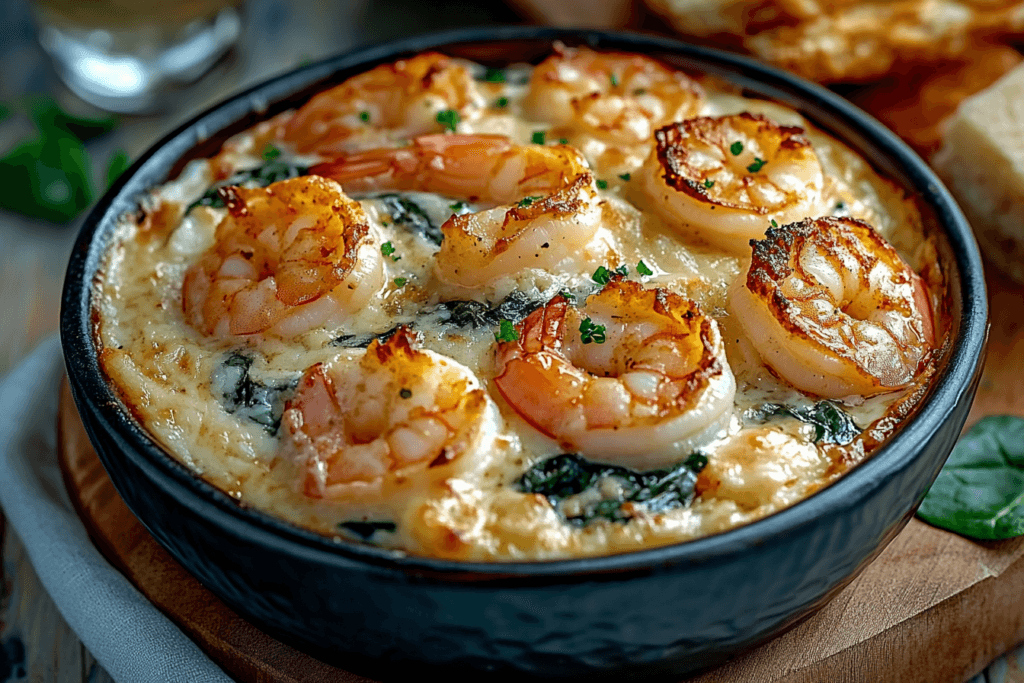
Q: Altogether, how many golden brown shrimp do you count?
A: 8